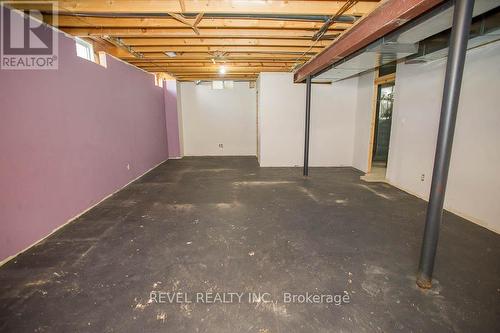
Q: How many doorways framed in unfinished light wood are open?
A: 1